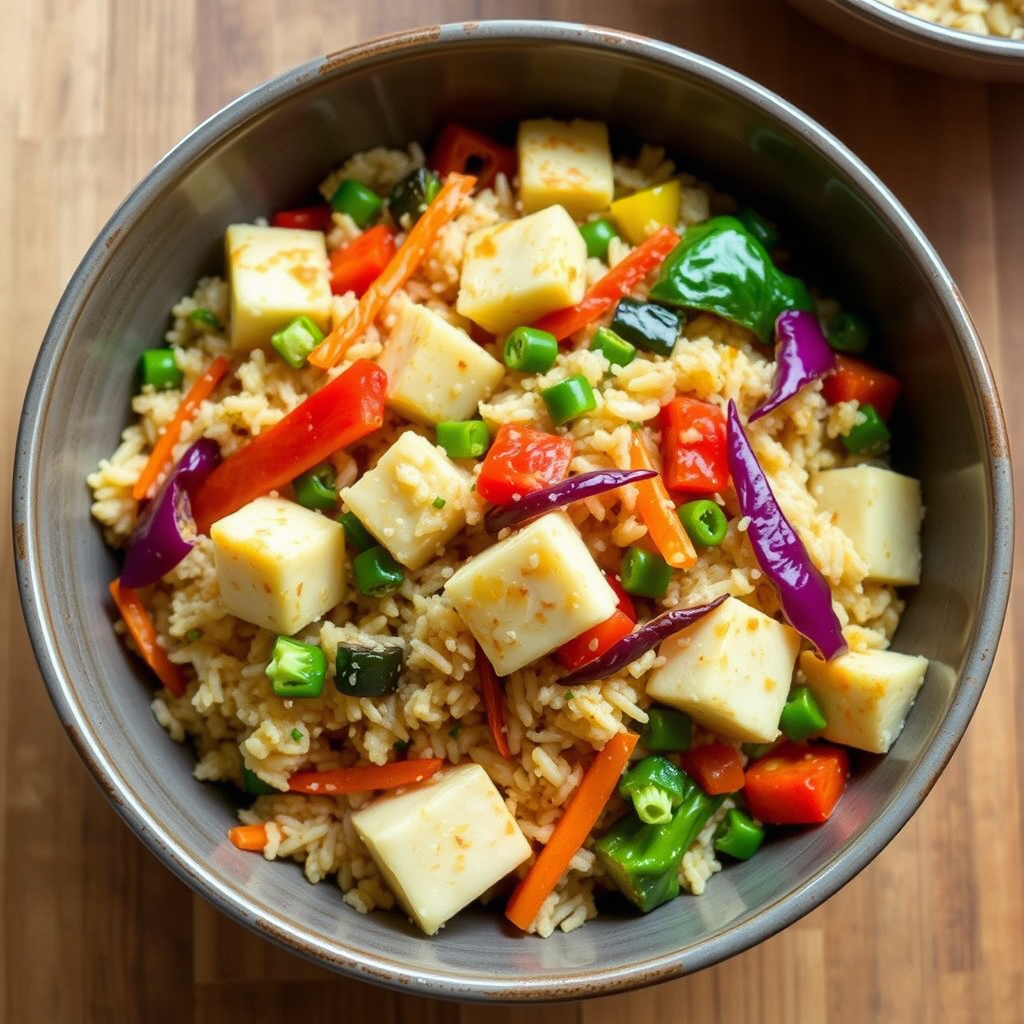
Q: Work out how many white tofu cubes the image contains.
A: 11